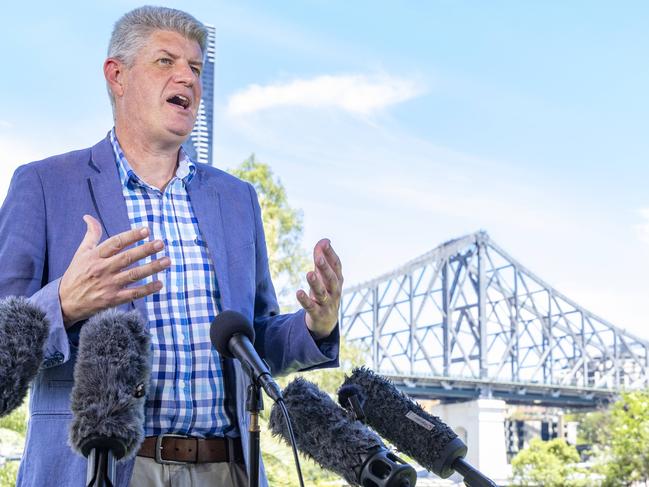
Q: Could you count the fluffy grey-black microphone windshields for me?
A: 4